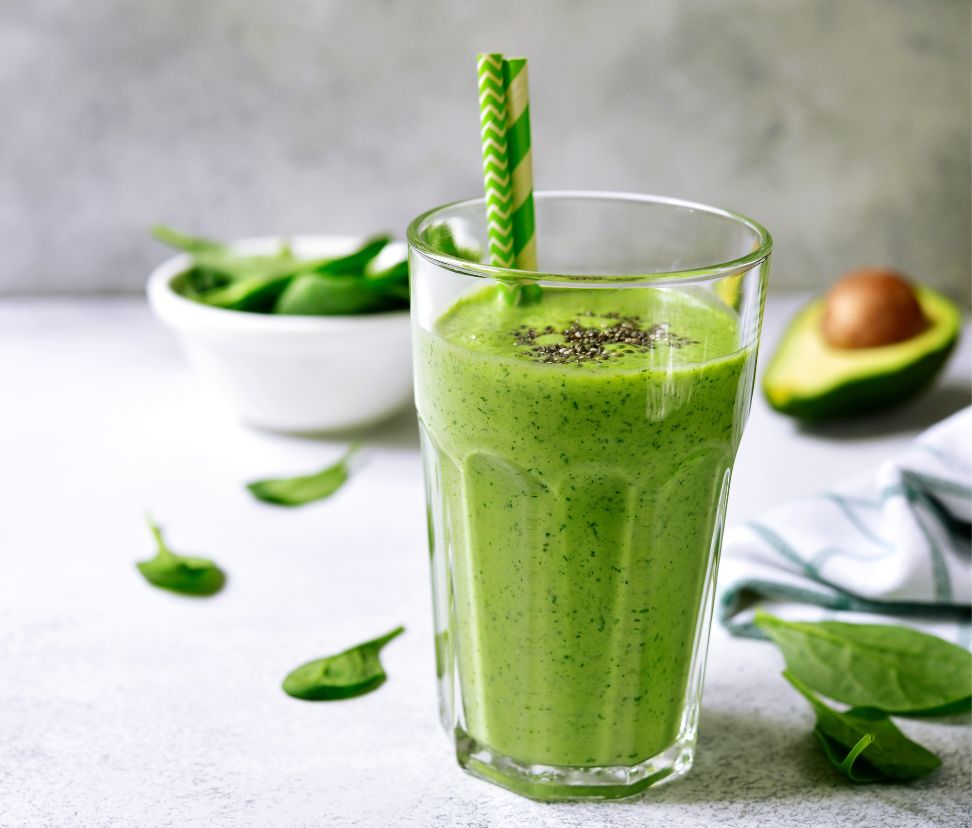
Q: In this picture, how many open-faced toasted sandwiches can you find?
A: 0